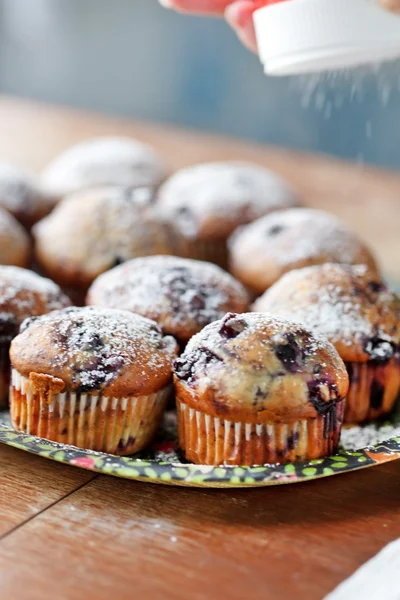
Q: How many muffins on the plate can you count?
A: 11